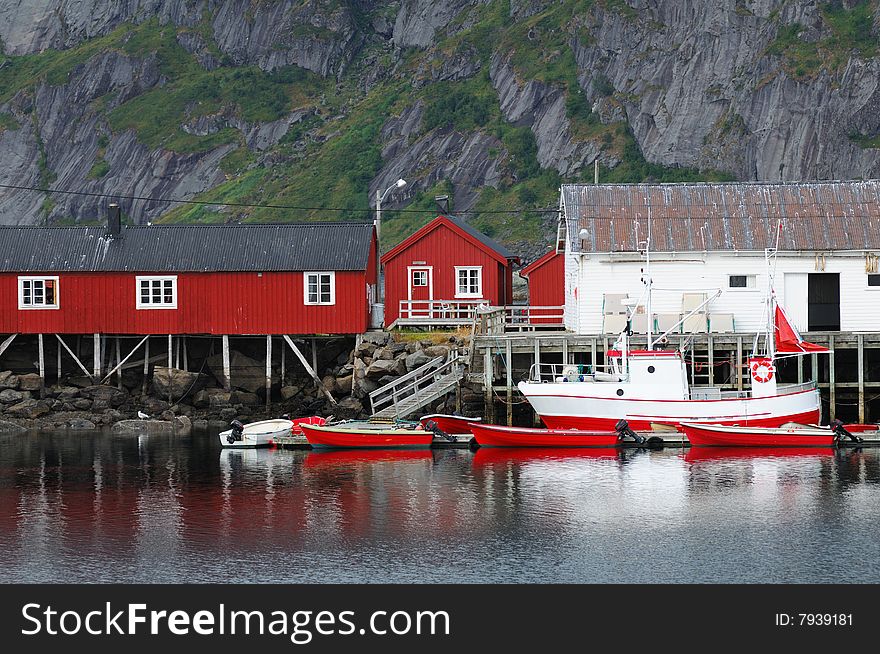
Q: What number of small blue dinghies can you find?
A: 0